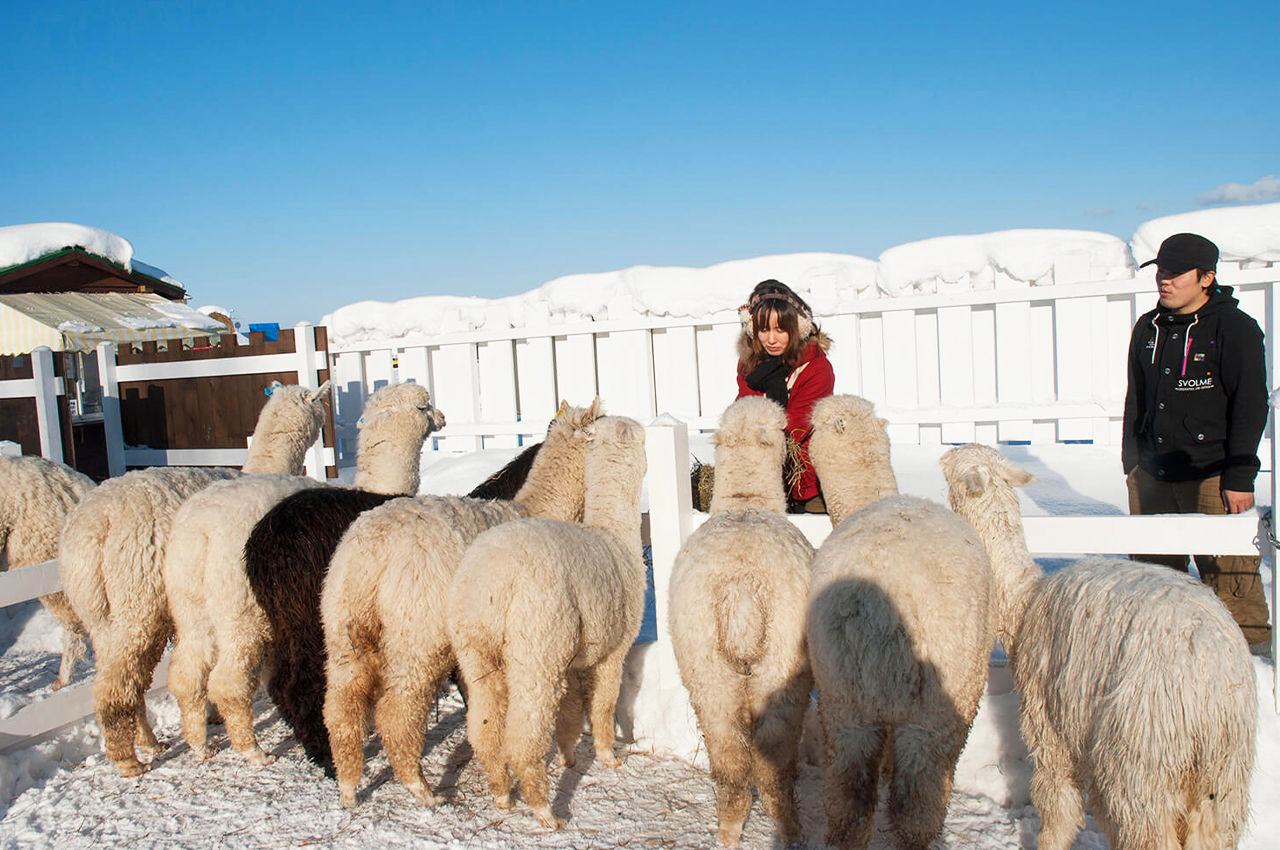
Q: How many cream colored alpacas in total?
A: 8